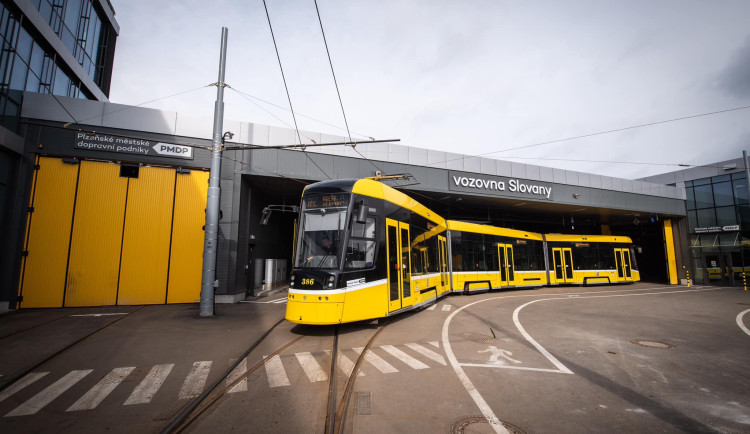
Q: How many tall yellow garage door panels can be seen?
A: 4